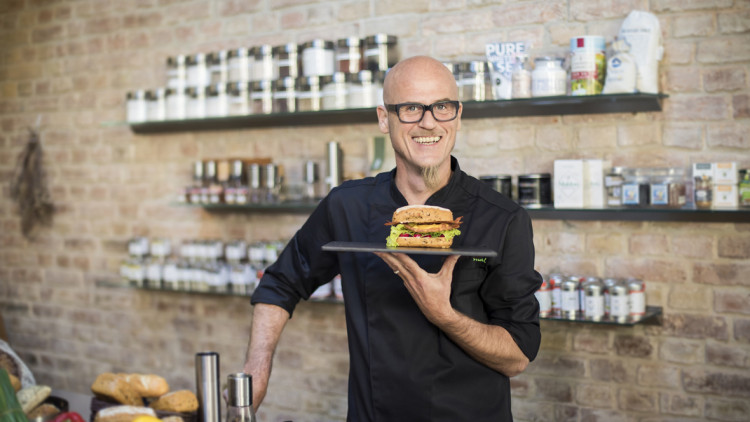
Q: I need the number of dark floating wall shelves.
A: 3